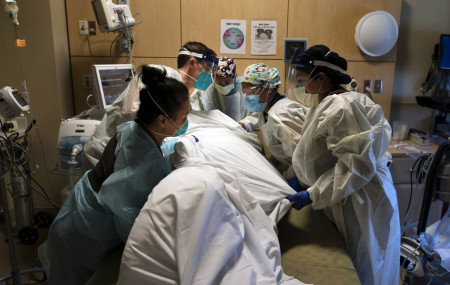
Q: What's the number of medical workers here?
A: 5